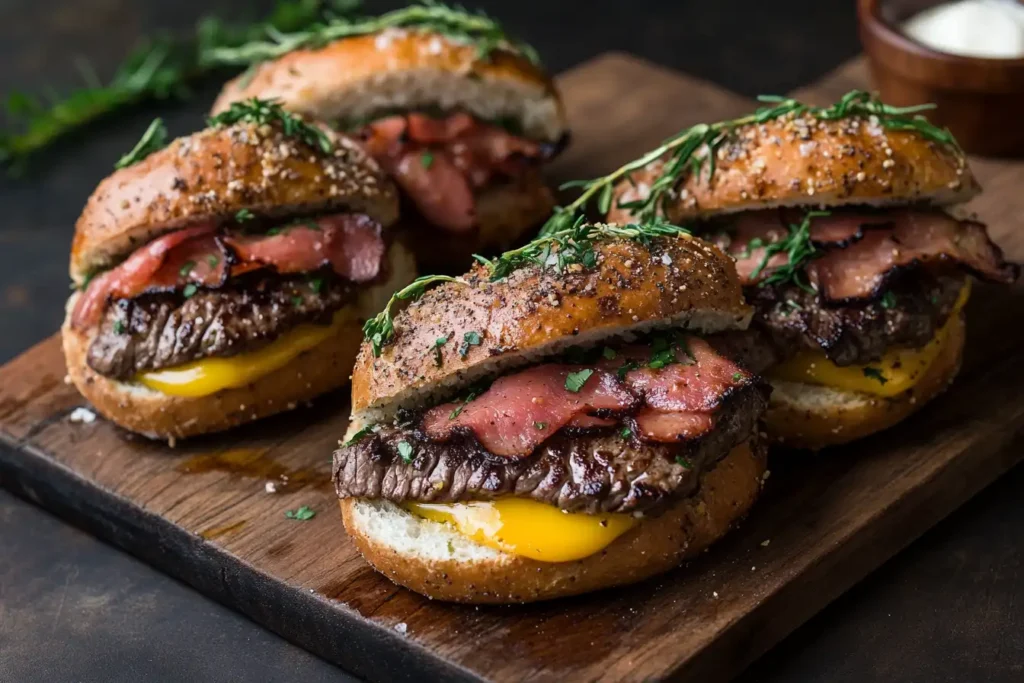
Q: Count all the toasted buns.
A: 4